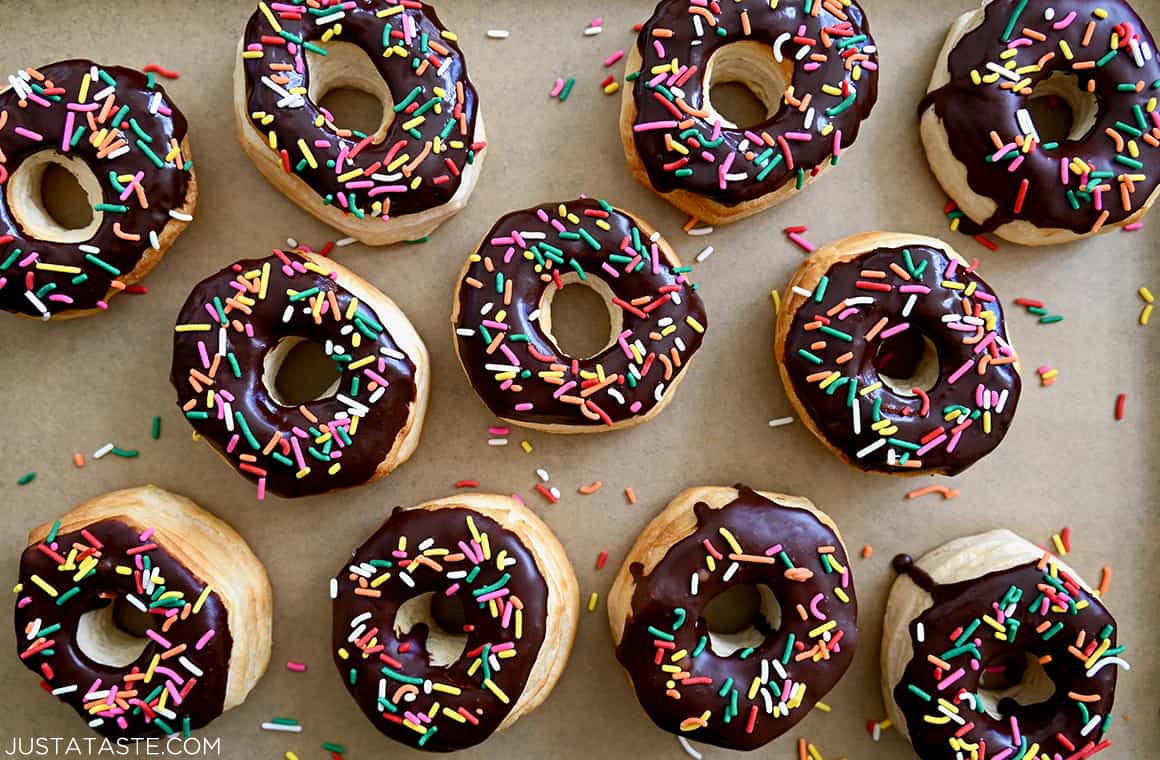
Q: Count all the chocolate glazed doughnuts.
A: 11